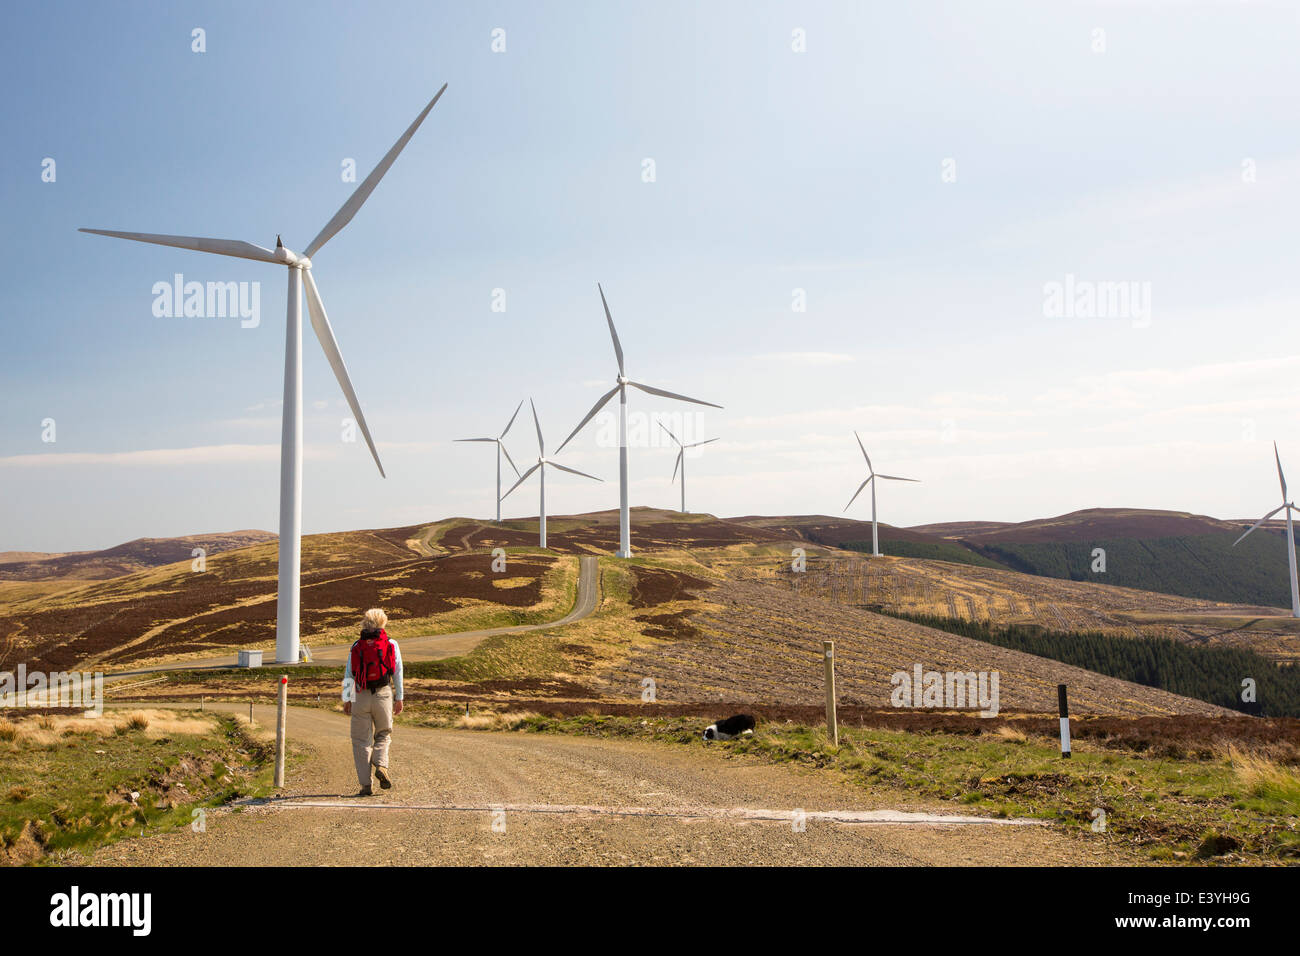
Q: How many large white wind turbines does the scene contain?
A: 7